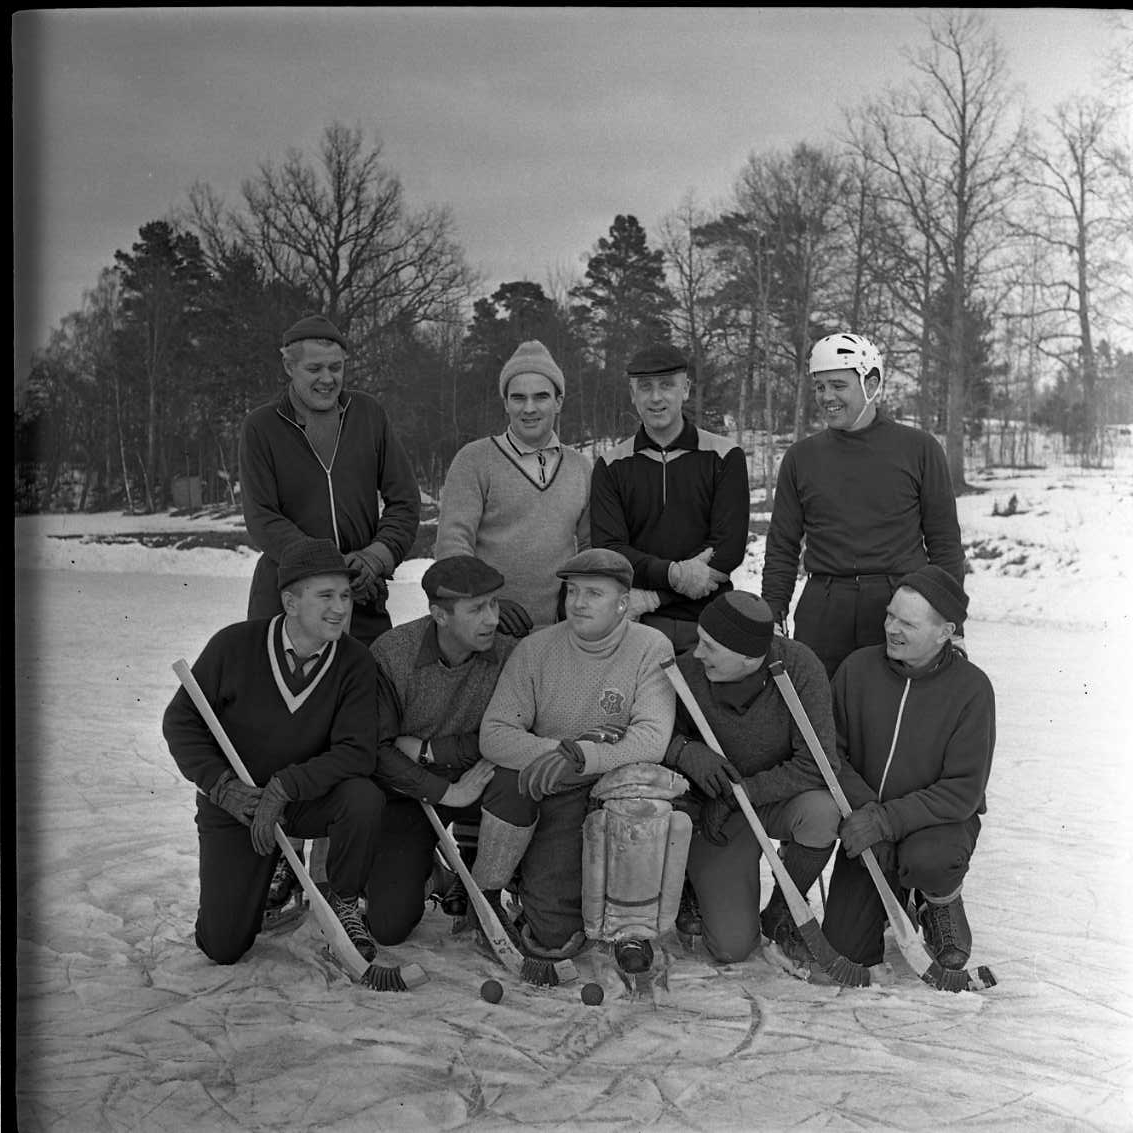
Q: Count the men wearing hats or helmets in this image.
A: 9